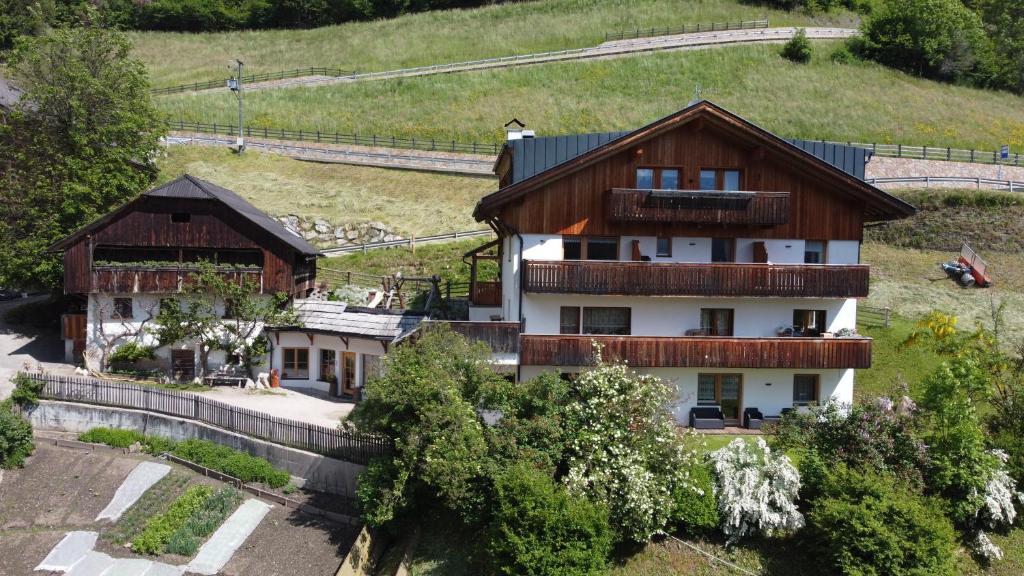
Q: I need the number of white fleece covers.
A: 6